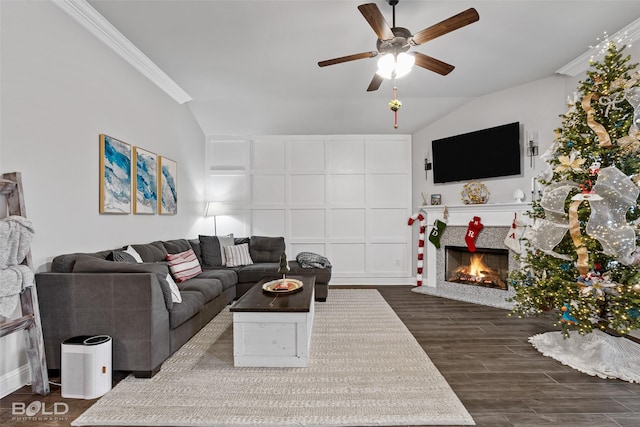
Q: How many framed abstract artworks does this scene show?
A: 3